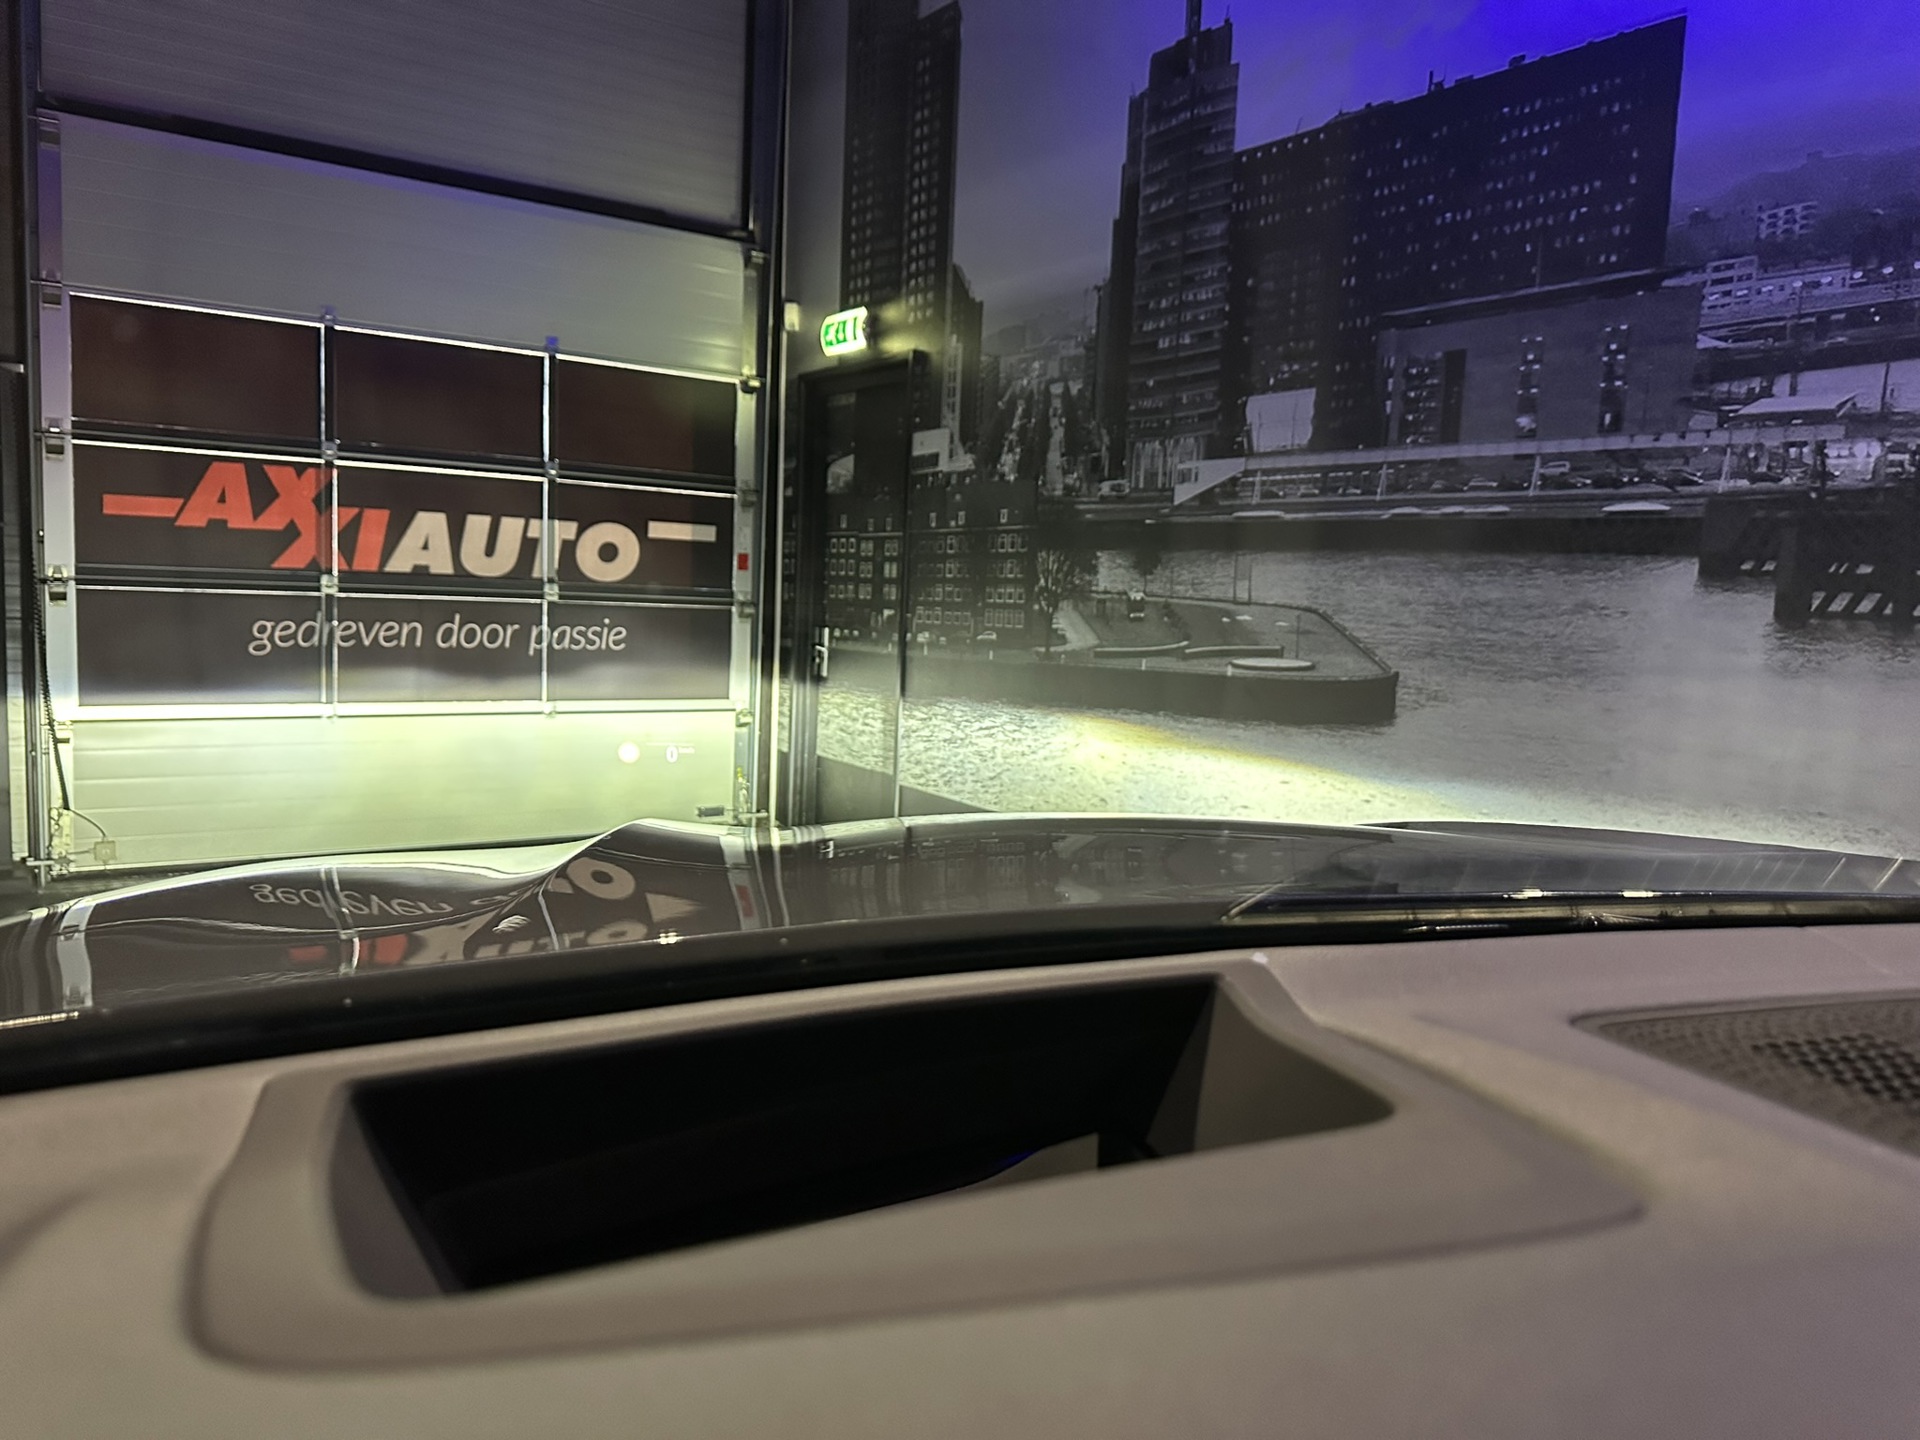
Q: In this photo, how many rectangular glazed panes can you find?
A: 9